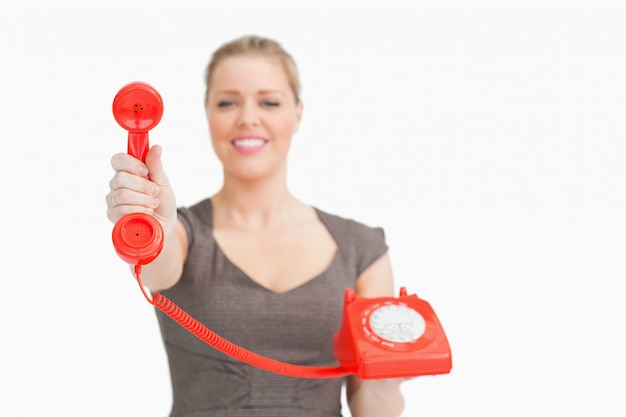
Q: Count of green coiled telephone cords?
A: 0